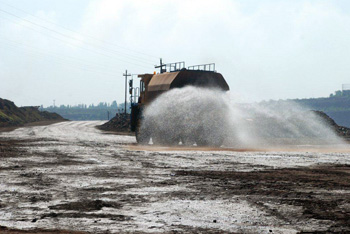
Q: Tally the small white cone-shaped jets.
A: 3